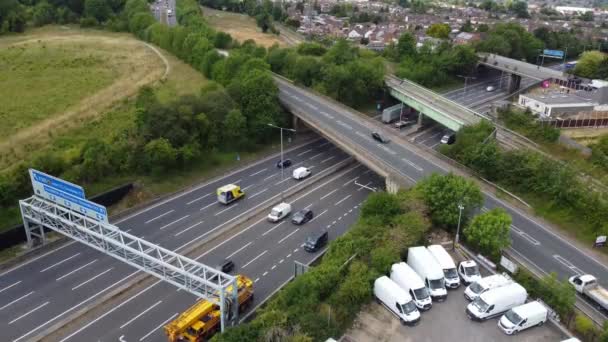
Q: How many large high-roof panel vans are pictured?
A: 5